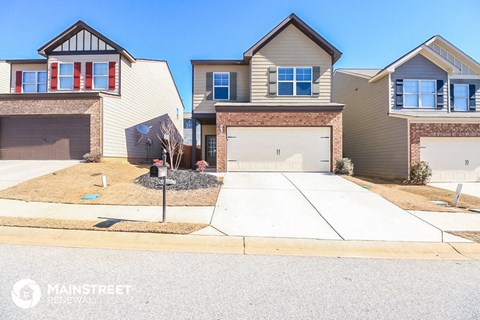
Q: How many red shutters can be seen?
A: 5